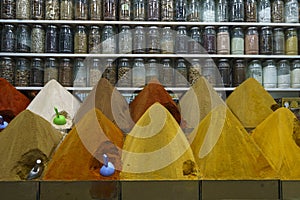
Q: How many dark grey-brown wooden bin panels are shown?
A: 5